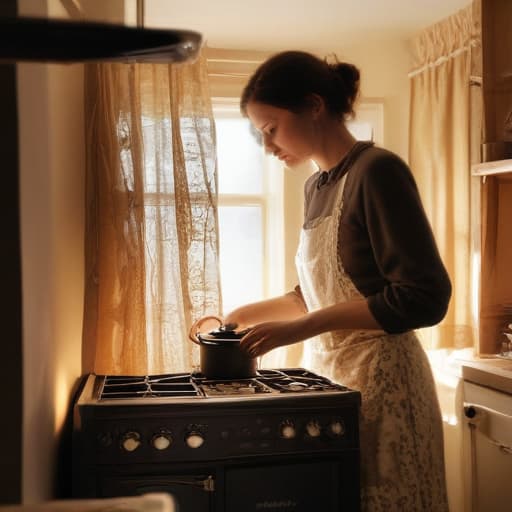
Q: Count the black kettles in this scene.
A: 1